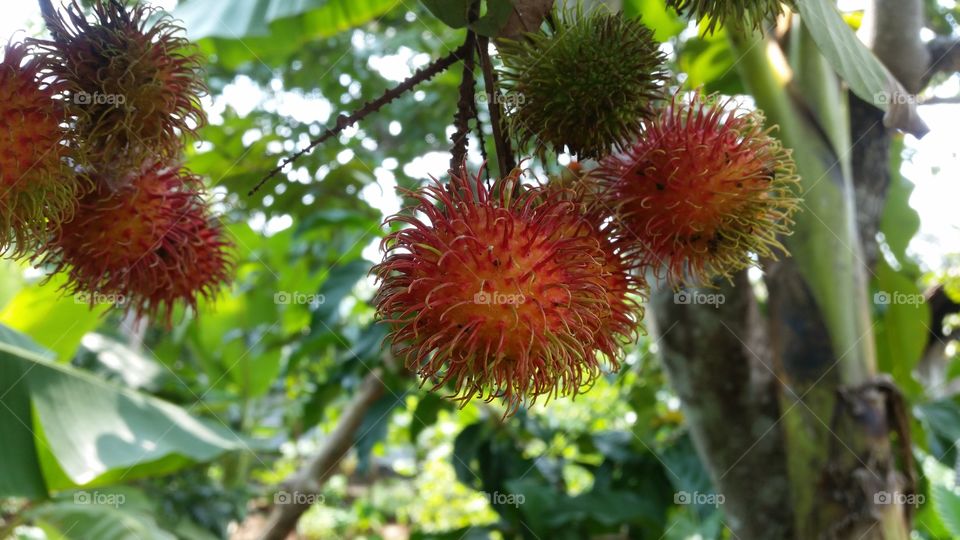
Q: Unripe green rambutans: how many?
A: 2